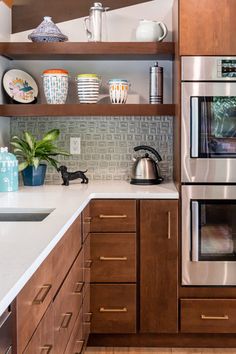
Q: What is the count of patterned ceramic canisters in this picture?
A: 3